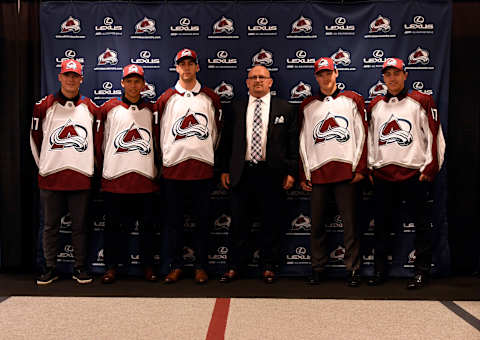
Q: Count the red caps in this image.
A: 5